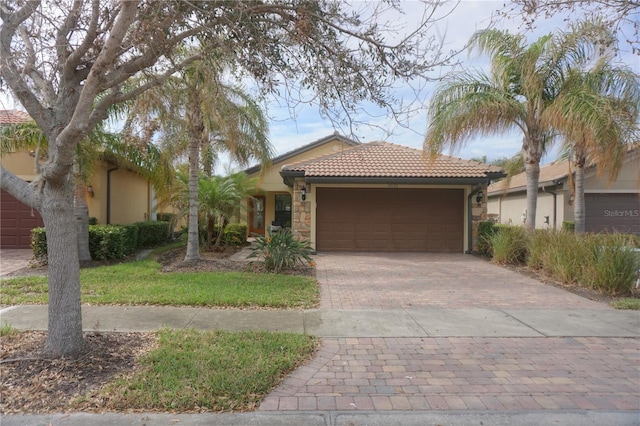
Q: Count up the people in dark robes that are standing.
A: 0